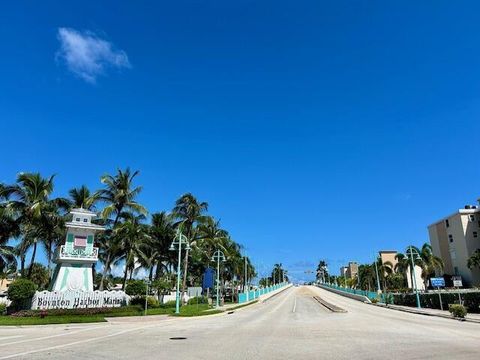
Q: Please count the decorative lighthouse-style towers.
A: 1